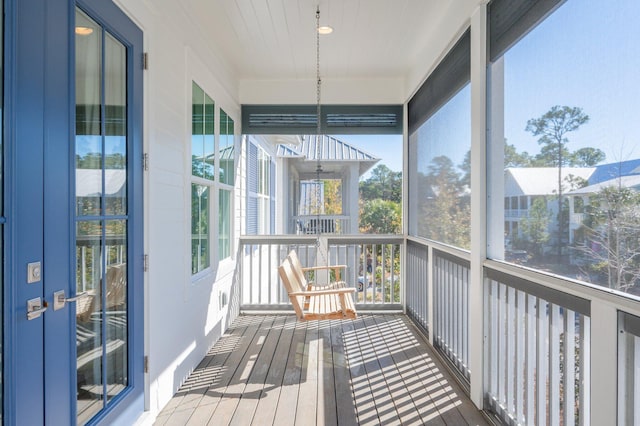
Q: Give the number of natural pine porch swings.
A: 1